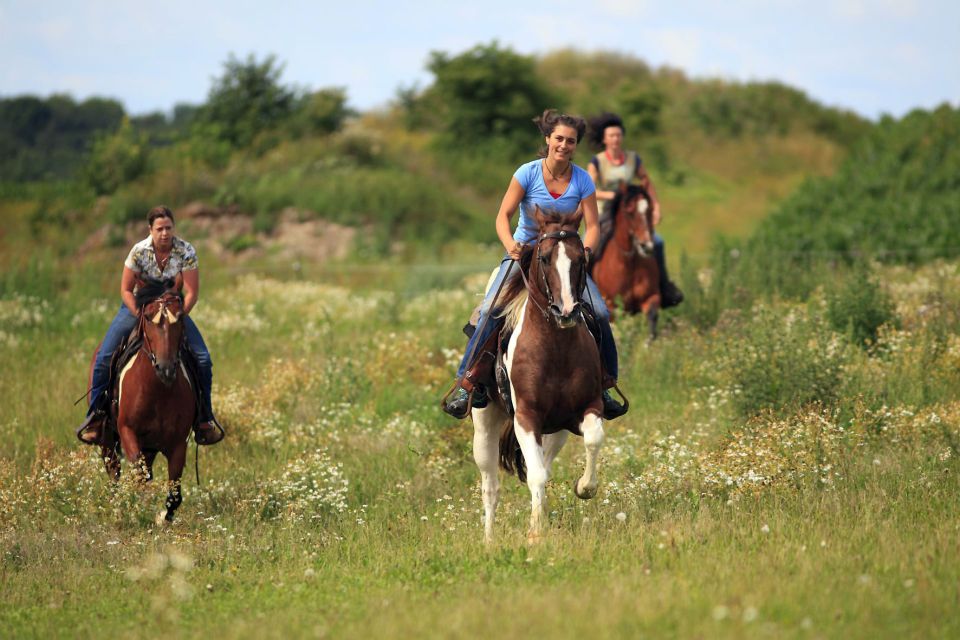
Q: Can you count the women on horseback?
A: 3